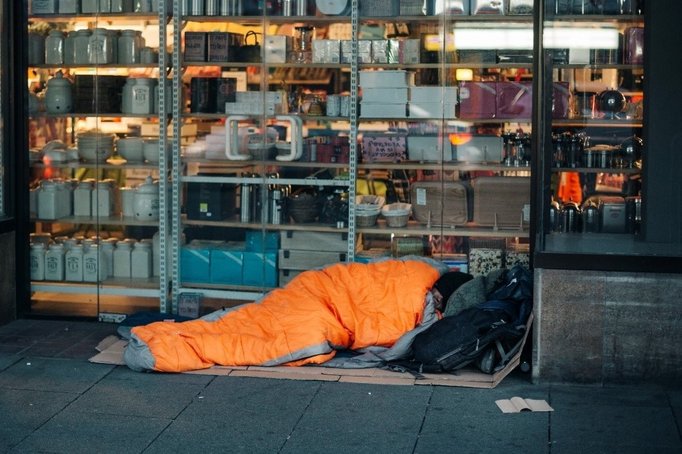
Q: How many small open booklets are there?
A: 1